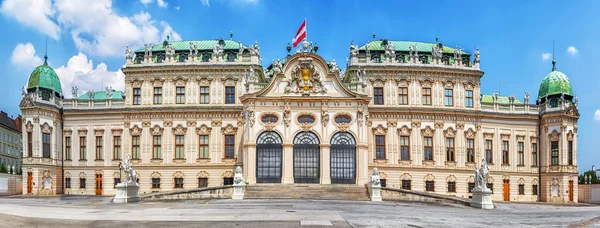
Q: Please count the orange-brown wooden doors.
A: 4